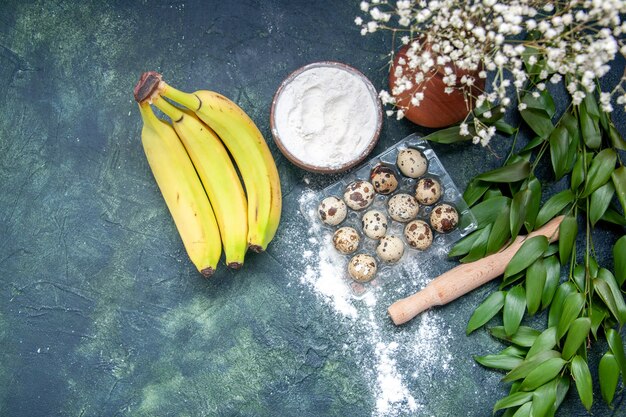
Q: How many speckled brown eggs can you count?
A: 12